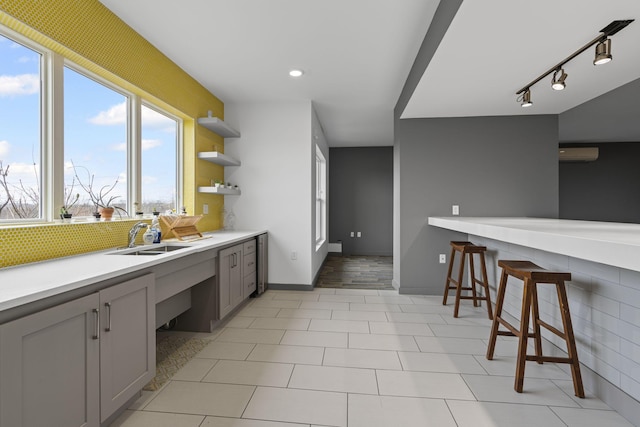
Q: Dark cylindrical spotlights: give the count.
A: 3